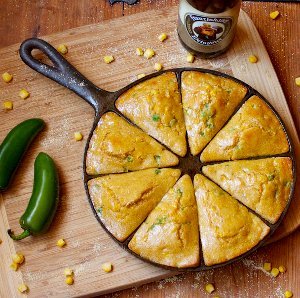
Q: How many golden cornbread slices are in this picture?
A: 8